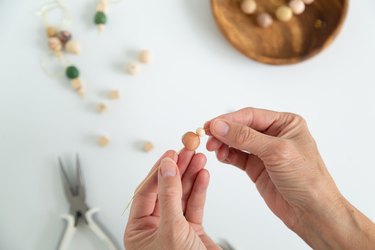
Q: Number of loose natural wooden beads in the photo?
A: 6